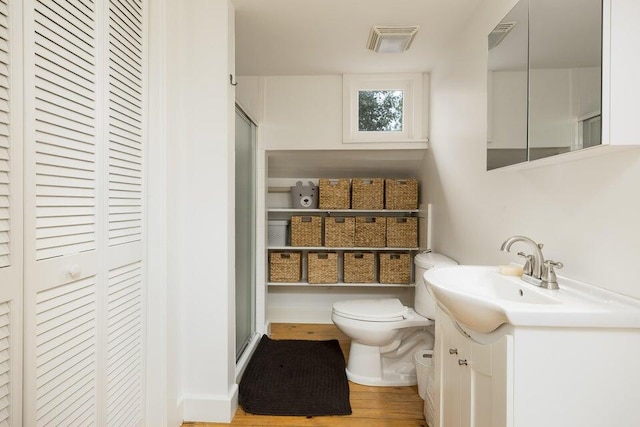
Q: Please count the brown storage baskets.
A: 11